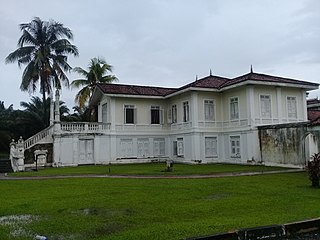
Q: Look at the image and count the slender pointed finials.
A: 3